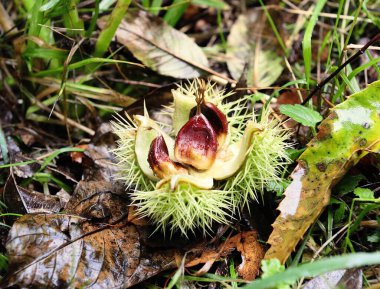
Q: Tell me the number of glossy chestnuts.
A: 3